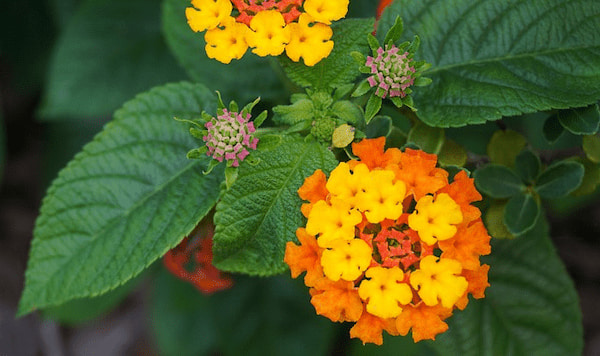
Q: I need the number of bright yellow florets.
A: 12